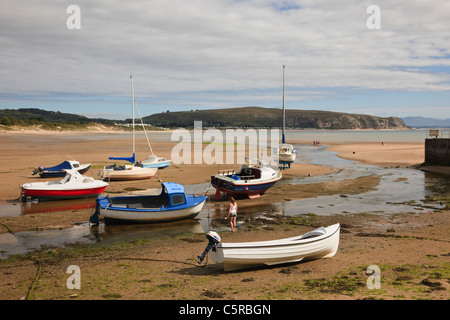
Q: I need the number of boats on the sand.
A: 8